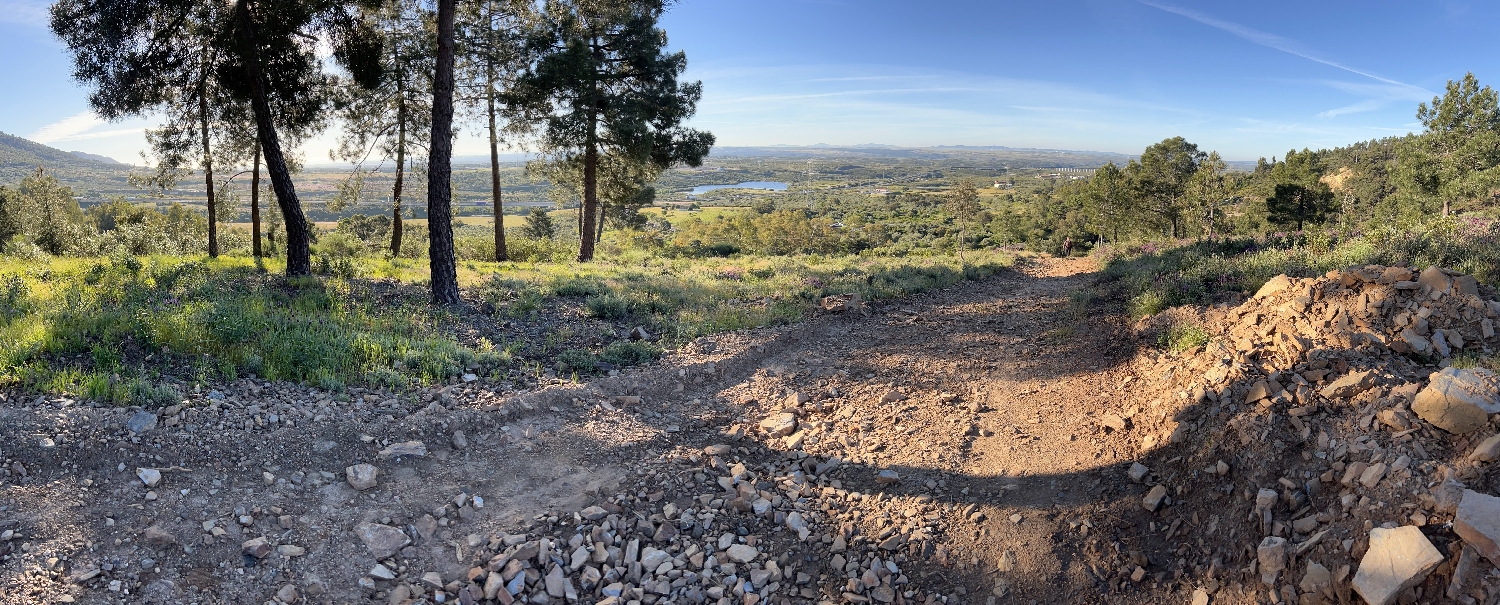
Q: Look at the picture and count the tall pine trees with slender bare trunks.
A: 7